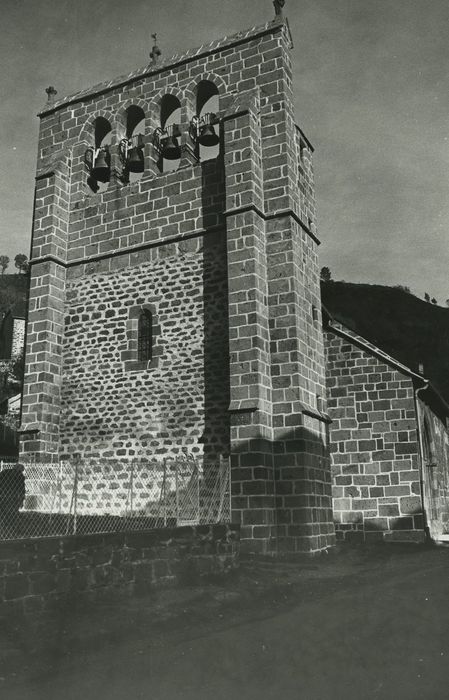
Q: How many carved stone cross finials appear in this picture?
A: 3